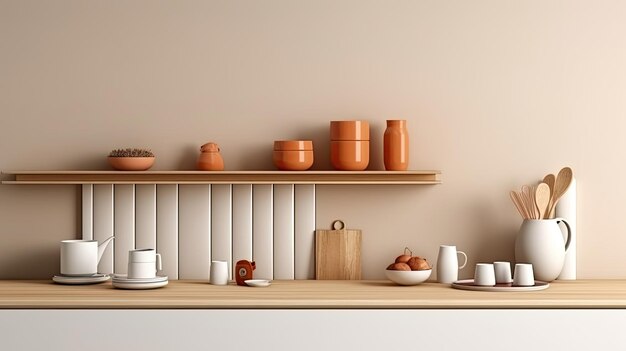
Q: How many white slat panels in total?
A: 11